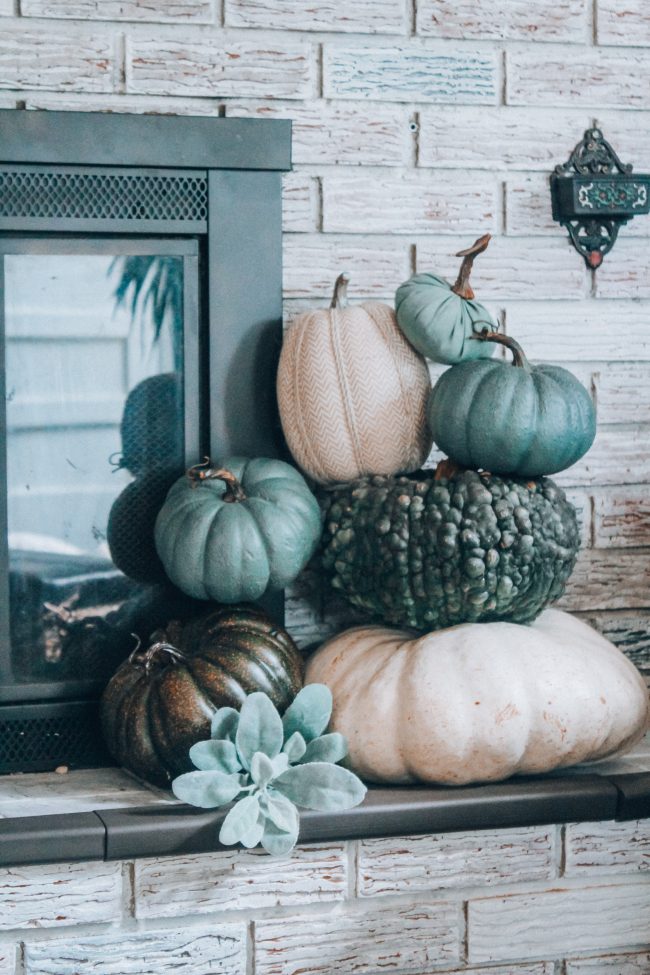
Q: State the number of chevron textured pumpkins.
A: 1